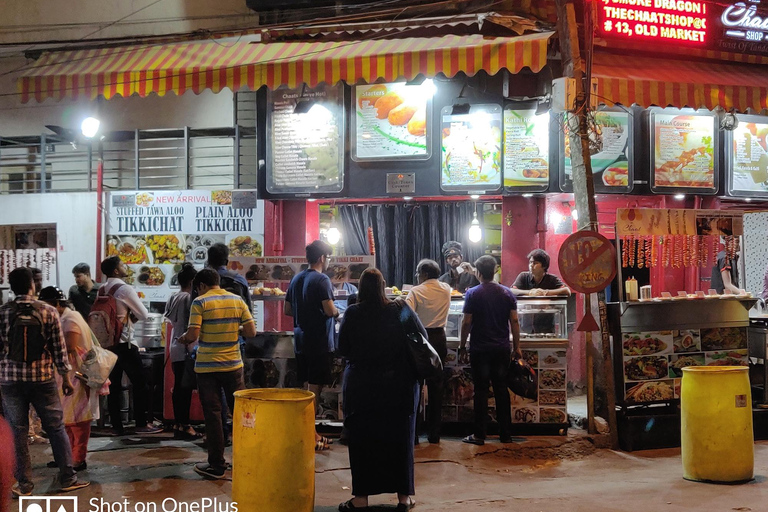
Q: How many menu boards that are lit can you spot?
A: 7